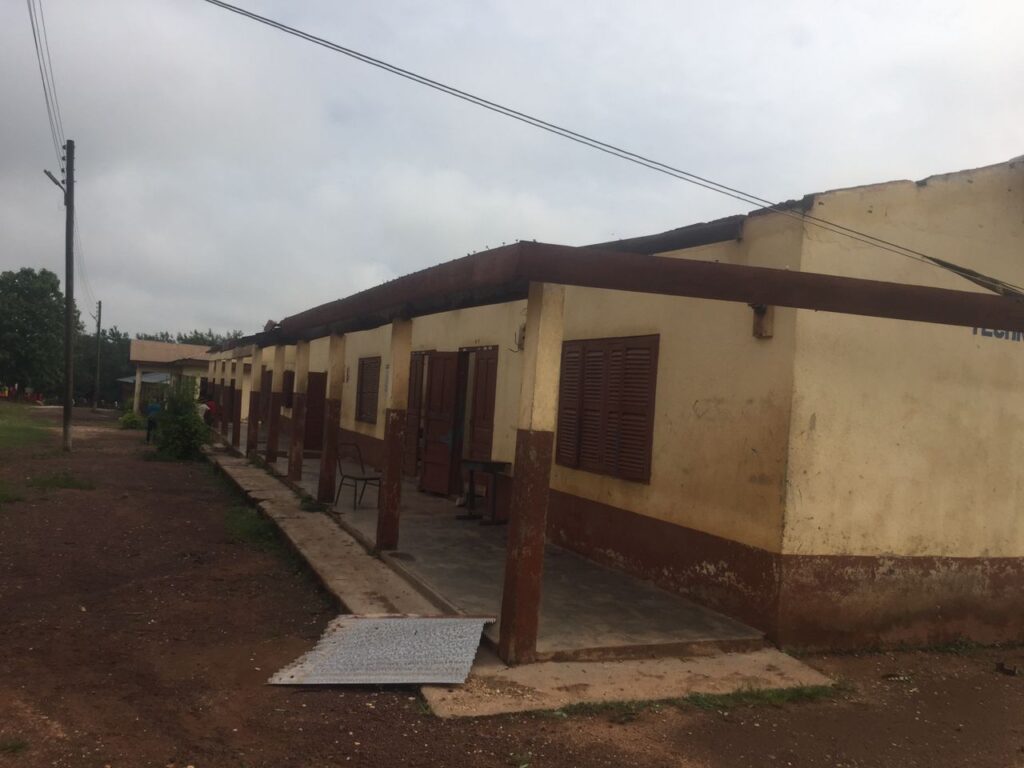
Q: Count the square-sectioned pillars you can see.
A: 10